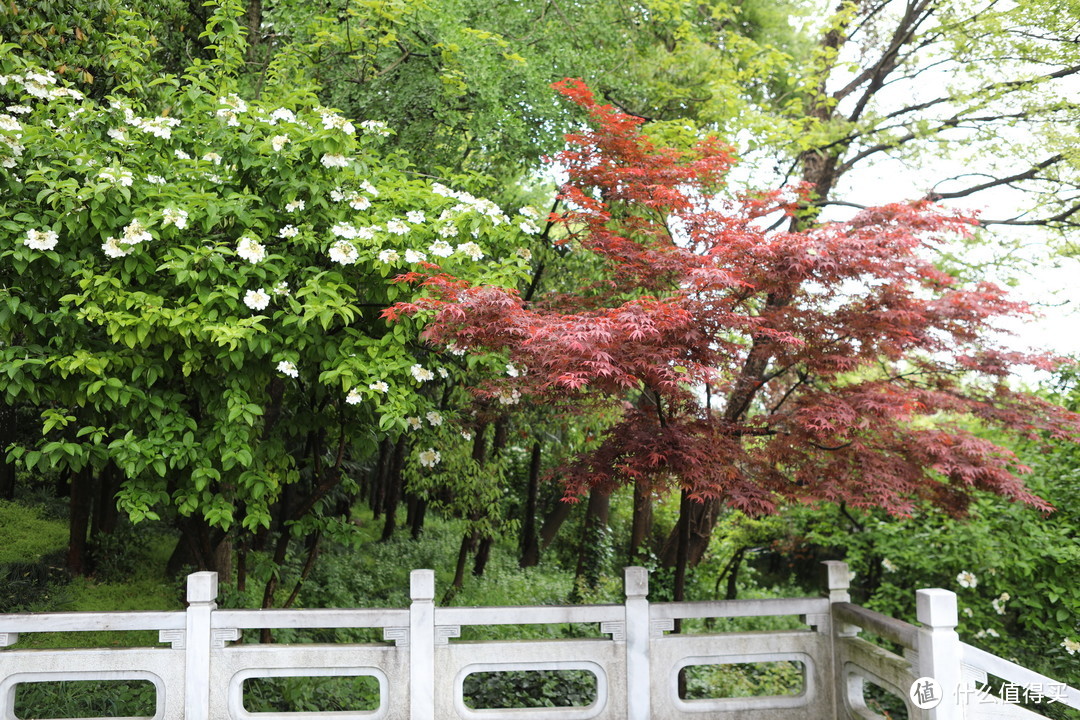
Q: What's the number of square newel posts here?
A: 5